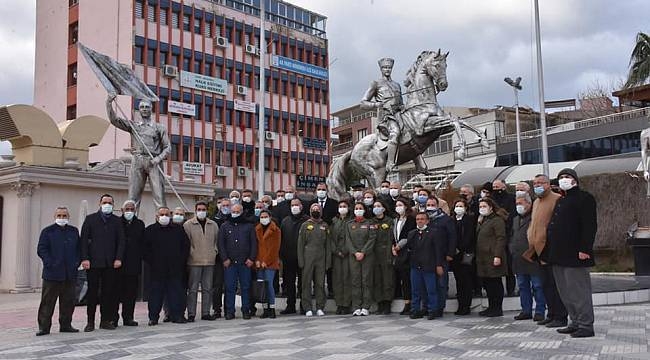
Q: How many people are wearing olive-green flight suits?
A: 4